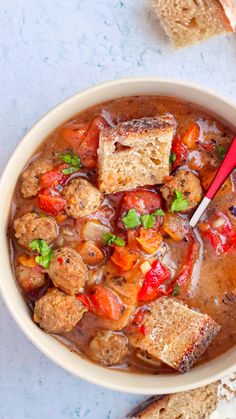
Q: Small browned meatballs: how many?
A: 8